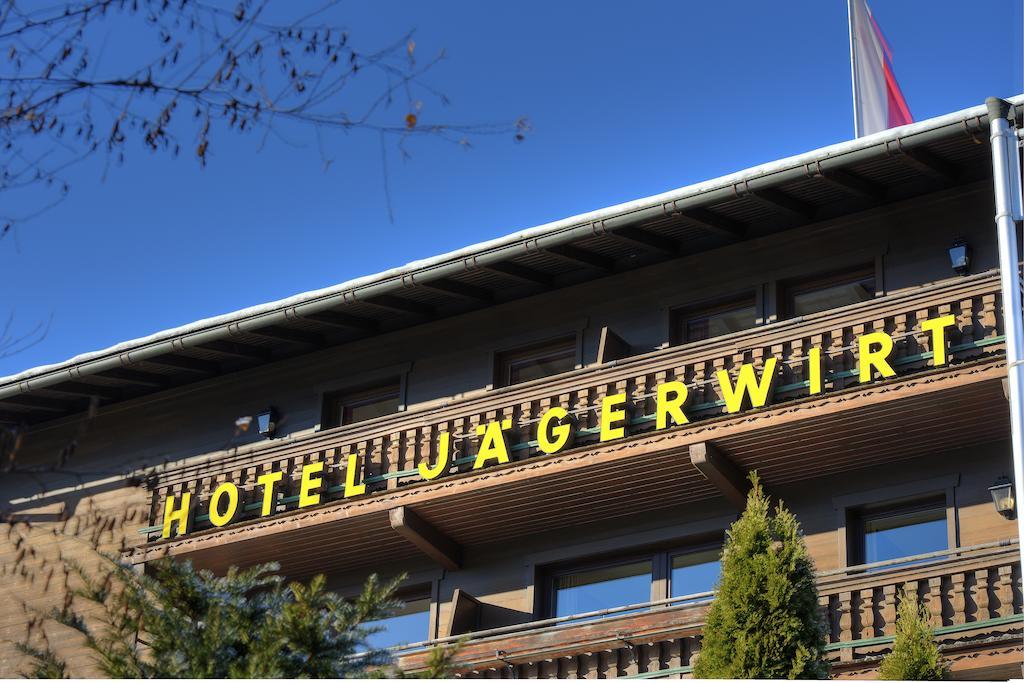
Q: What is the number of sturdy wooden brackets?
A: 2